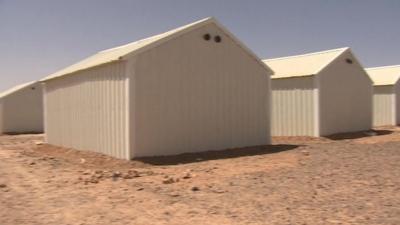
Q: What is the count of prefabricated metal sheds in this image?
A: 4